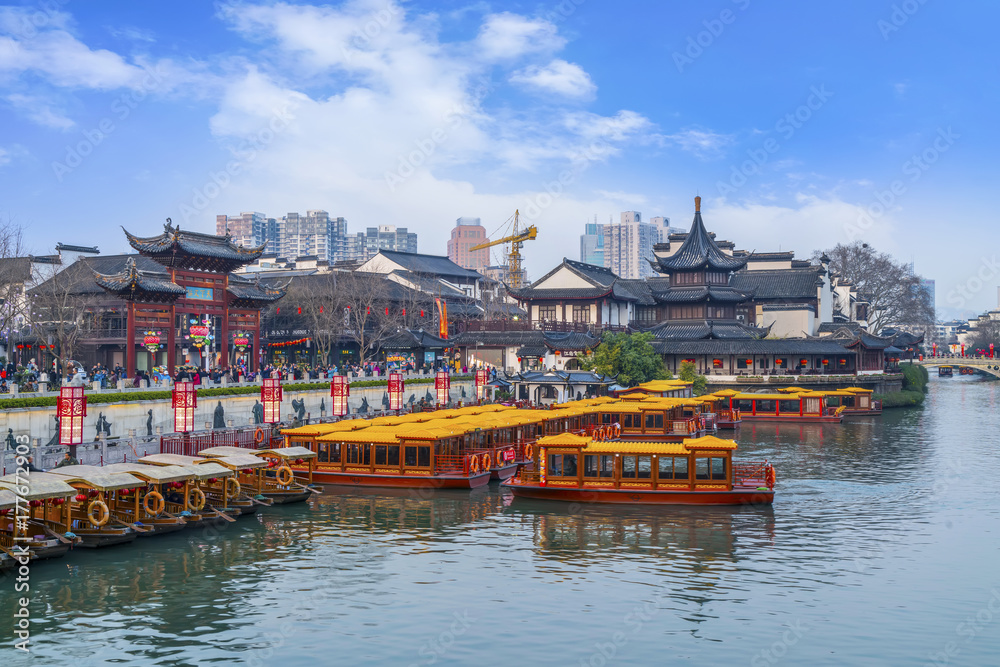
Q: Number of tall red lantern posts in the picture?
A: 7